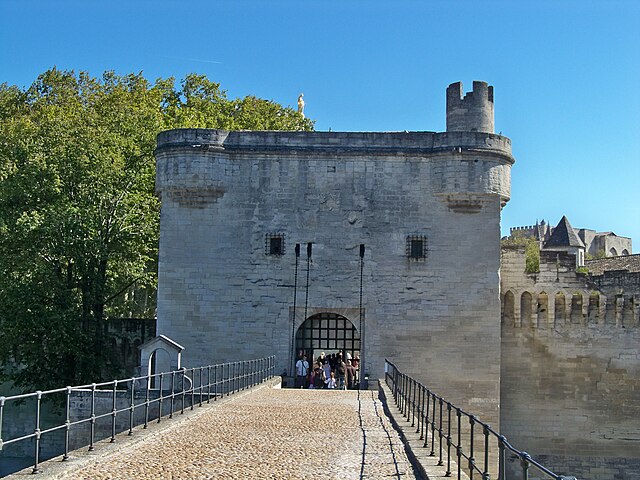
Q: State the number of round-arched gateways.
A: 1